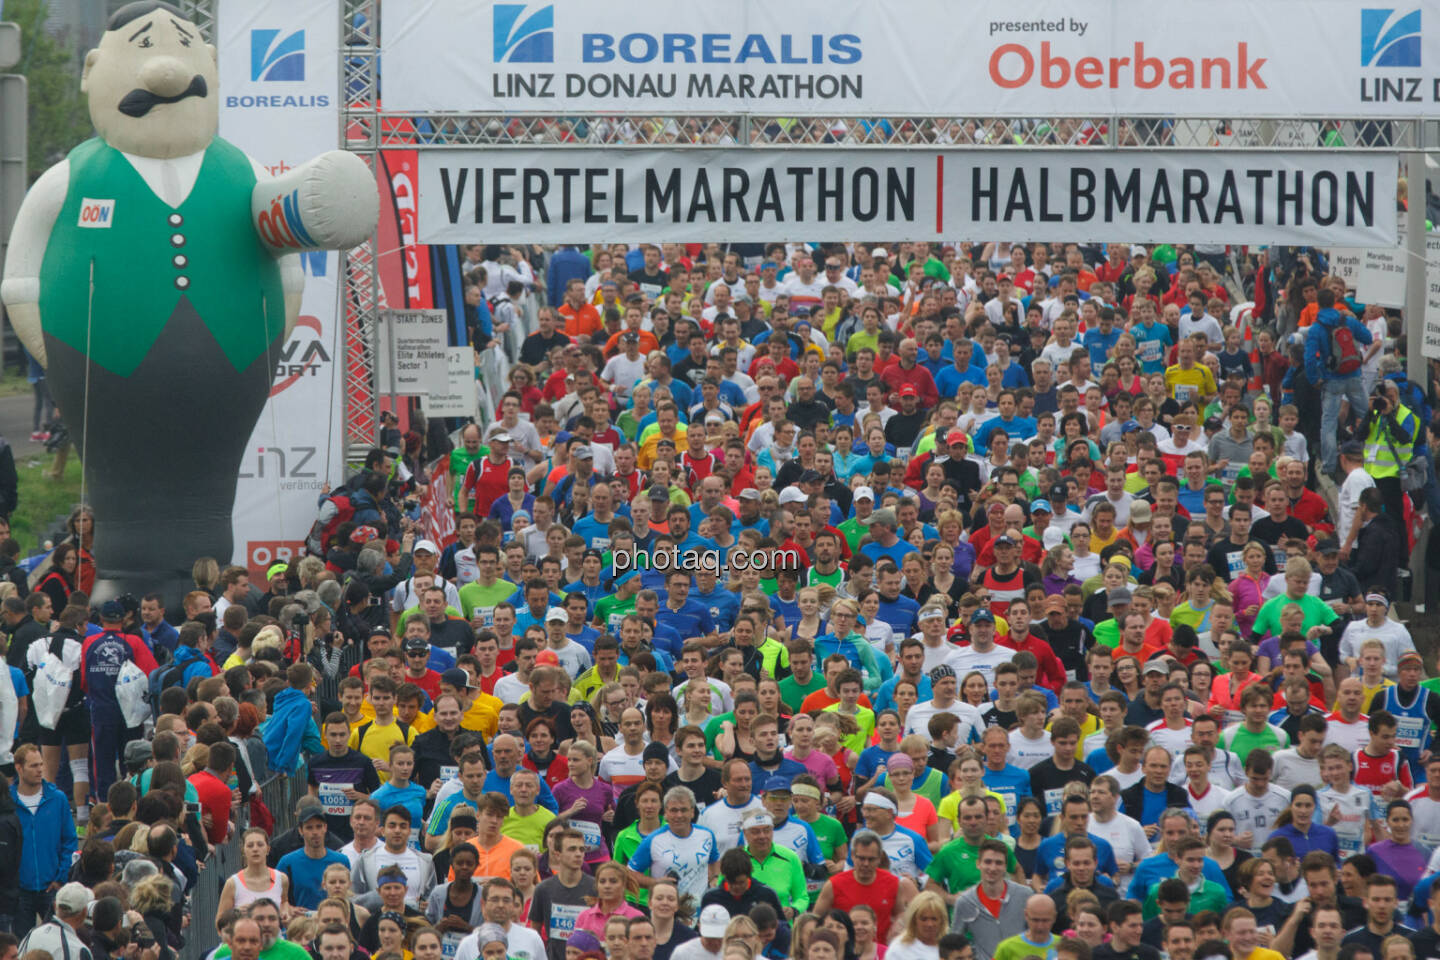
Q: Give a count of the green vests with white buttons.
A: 1